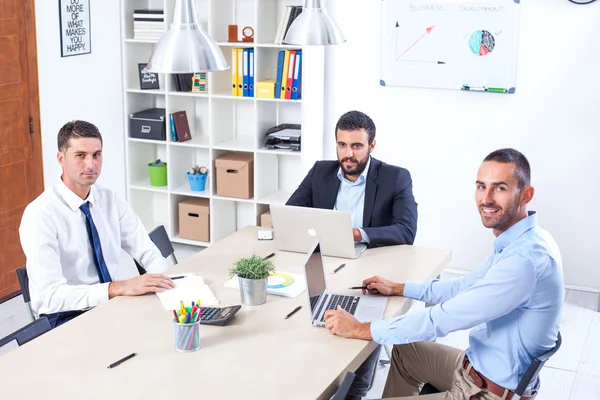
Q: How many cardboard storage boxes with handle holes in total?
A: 2